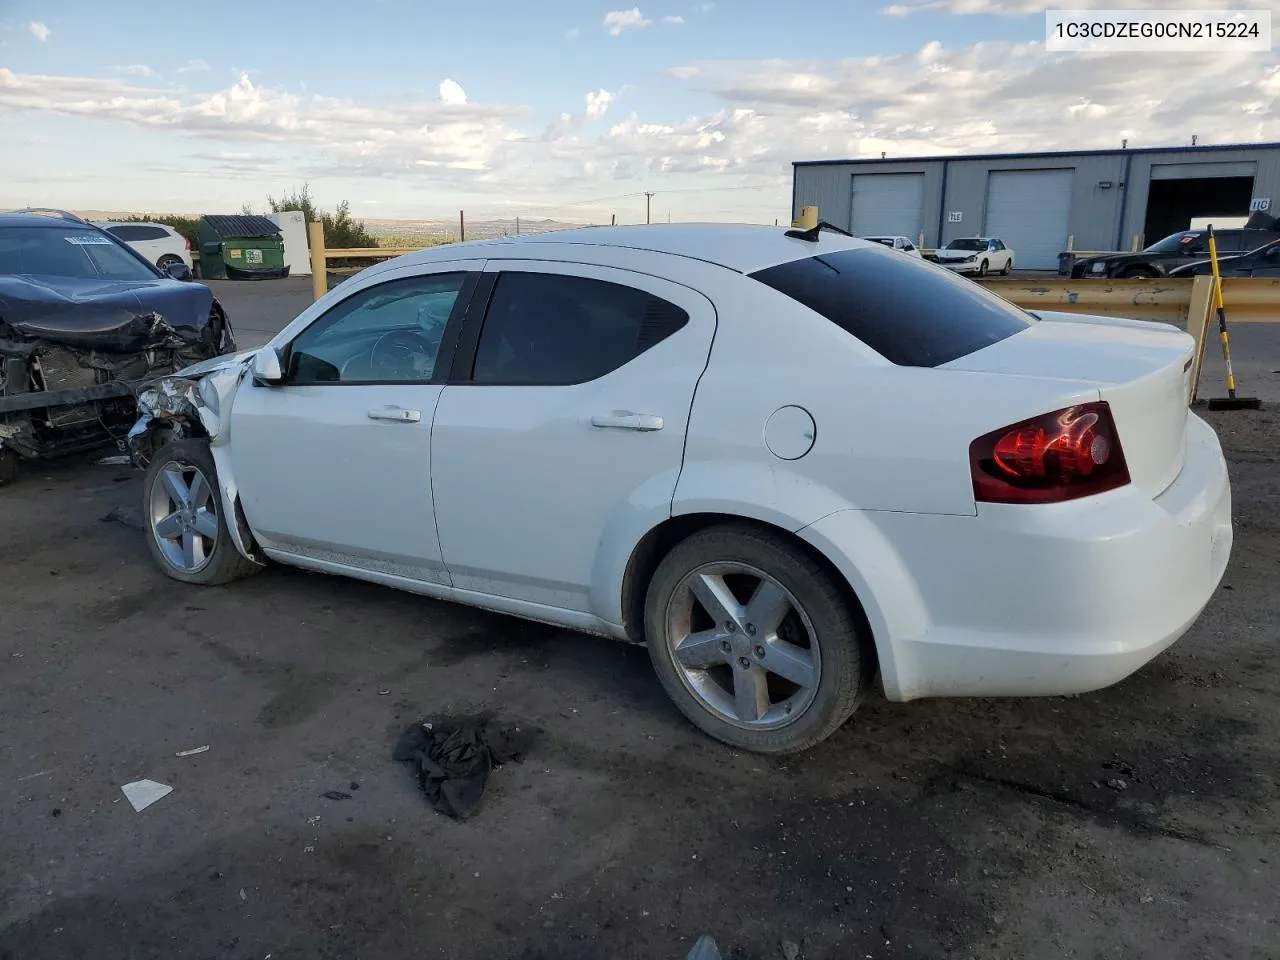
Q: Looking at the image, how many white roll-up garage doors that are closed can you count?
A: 2